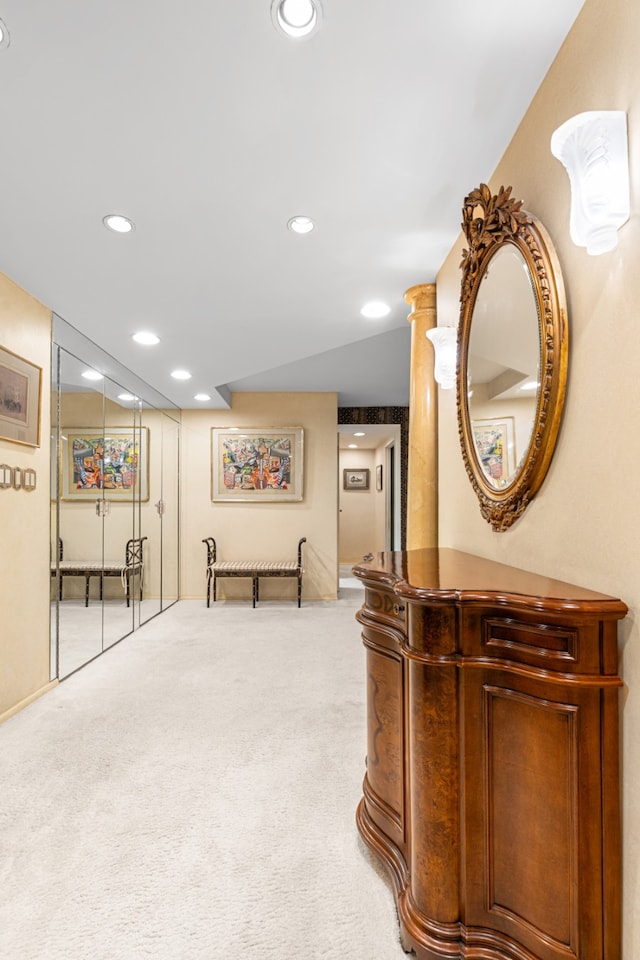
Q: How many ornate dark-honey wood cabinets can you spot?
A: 1